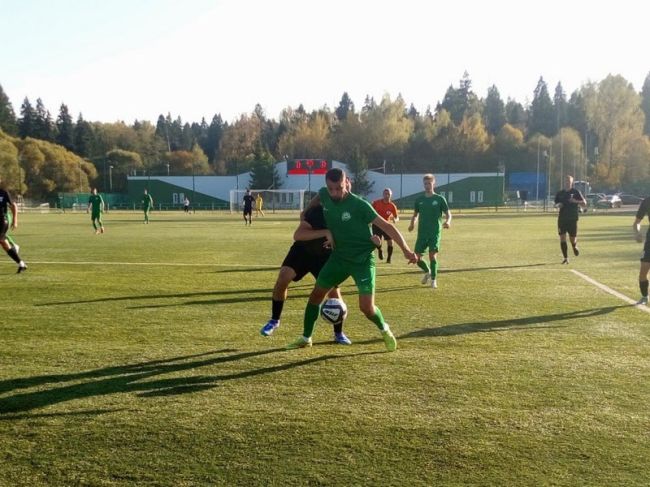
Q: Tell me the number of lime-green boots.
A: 2